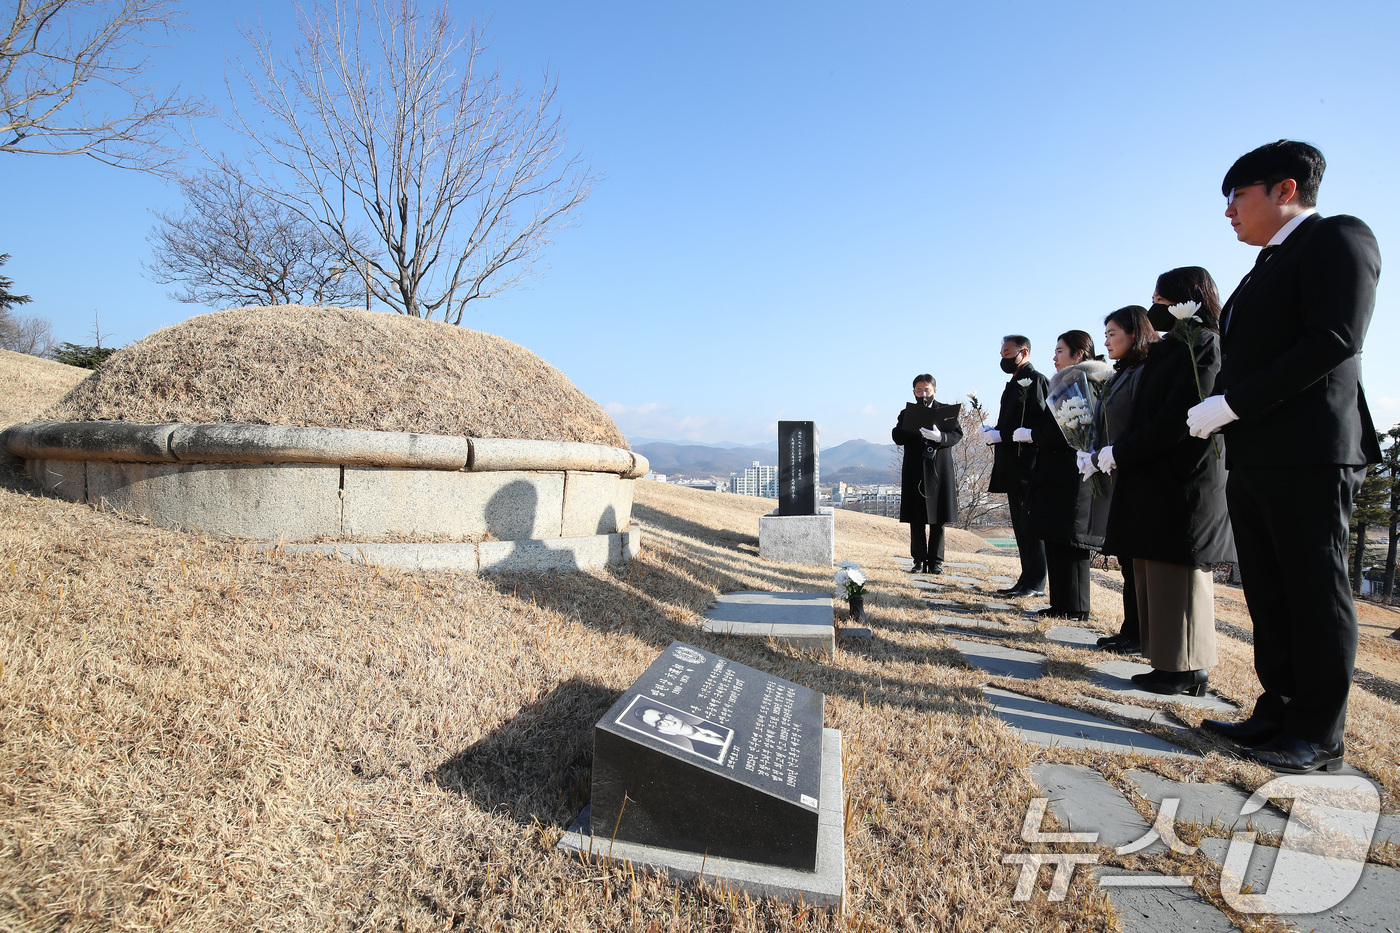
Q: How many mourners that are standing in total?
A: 6